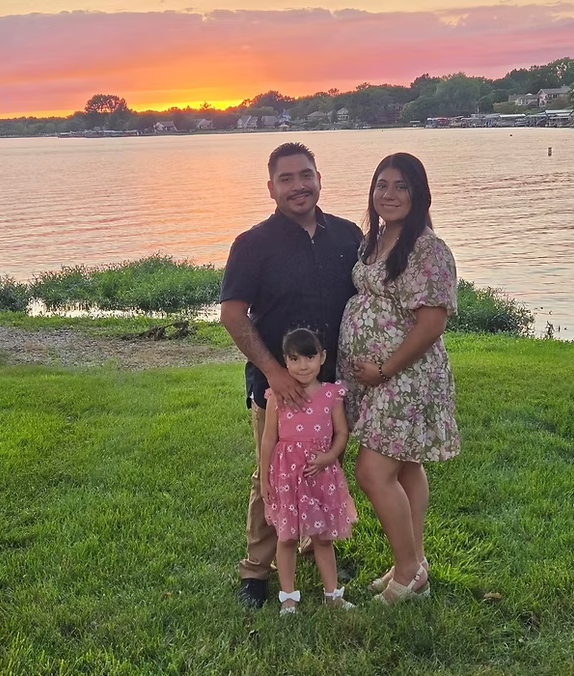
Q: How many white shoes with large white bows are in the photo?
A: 2